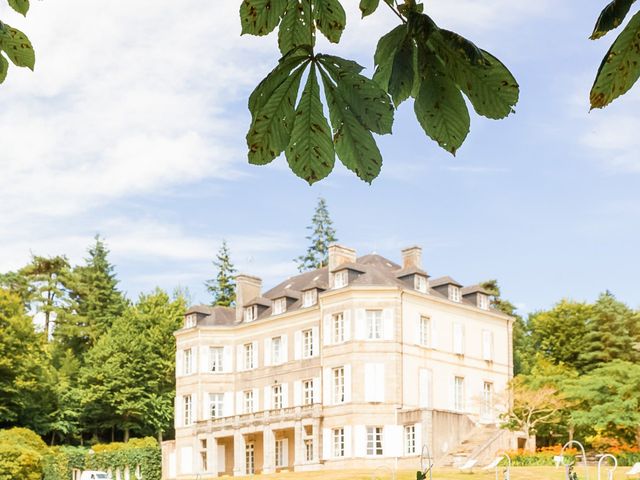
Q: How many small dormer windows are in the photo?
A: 8